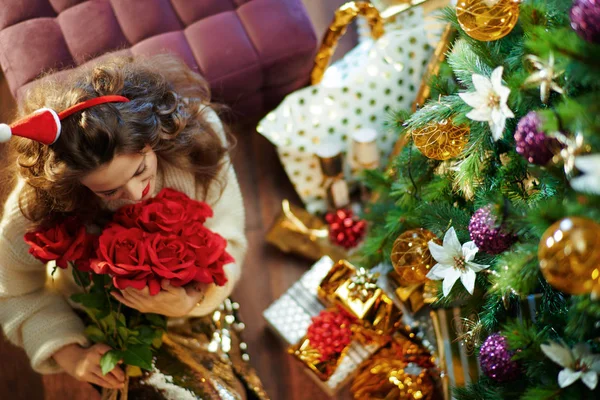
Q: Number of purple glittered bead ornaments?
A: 4